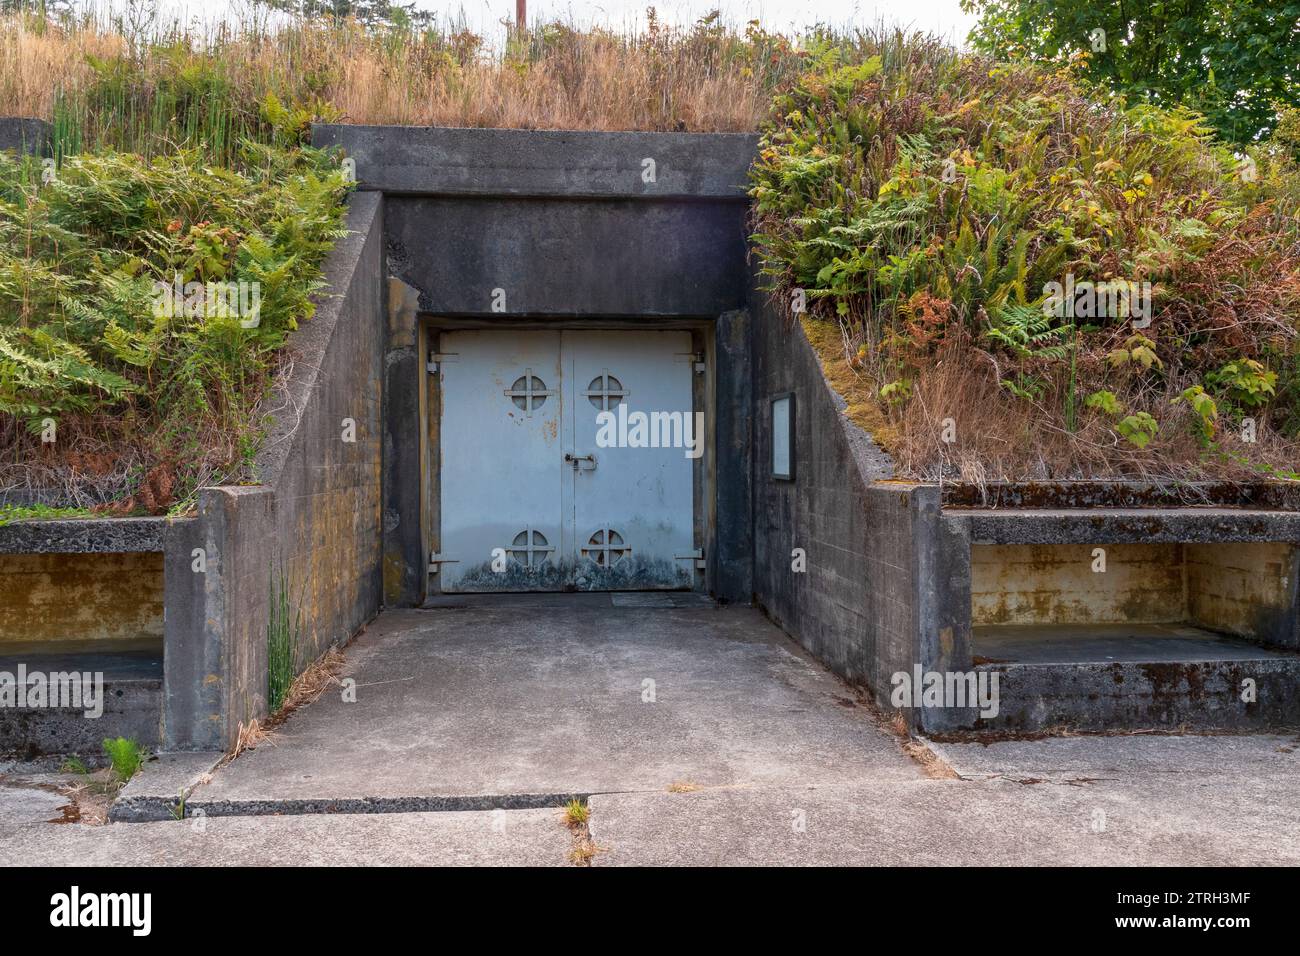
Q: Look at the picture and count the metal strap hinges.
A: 4